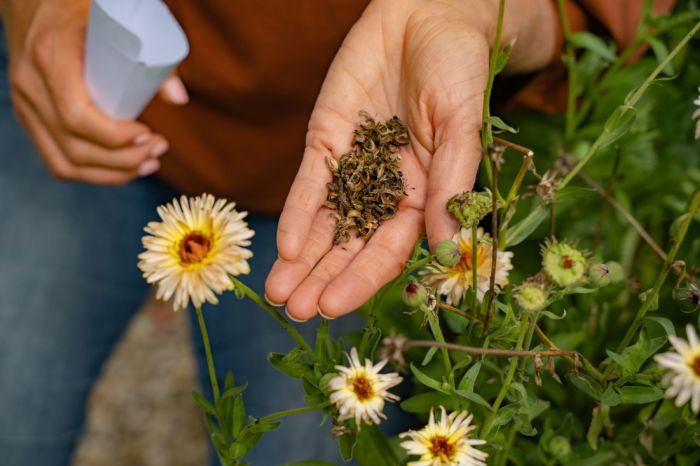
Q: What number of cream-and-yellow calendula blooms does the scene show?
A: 5